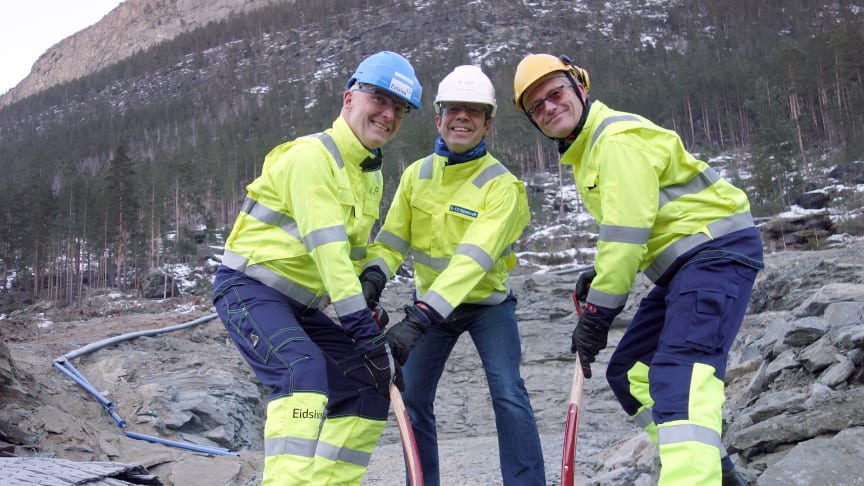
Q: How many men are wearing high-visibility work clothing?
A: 3